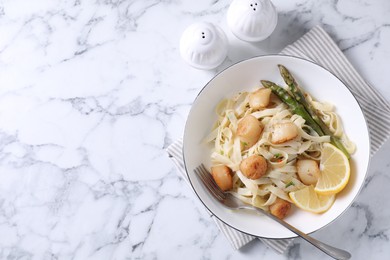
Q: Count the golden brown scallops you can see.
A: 7